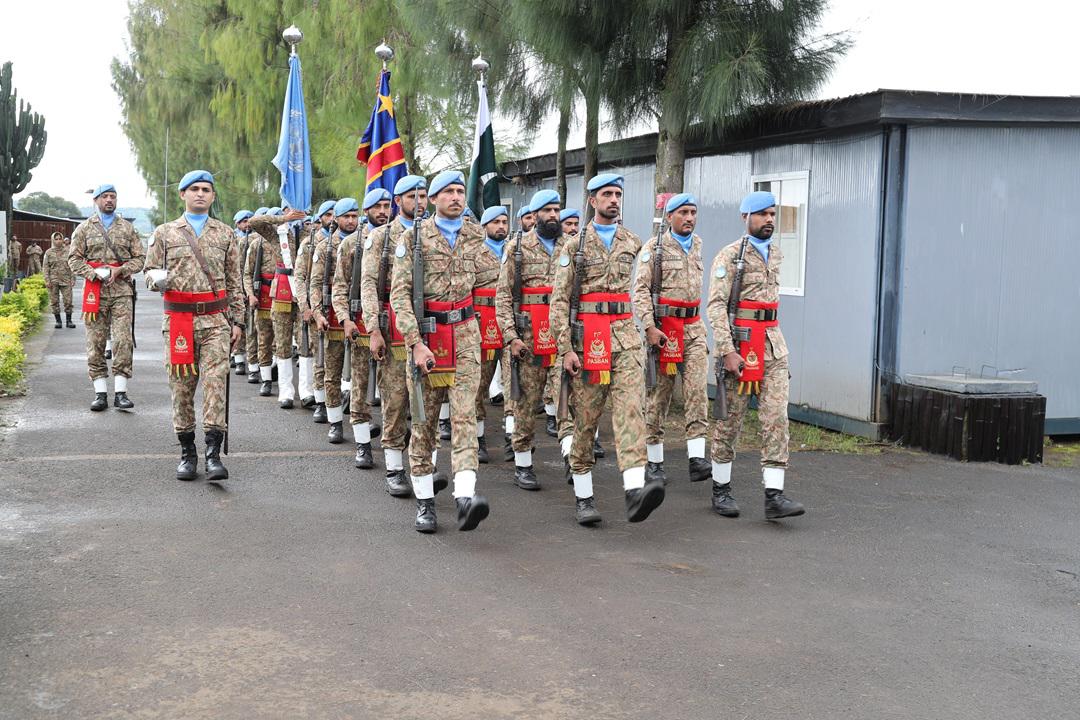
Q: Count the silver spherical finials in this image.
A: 3